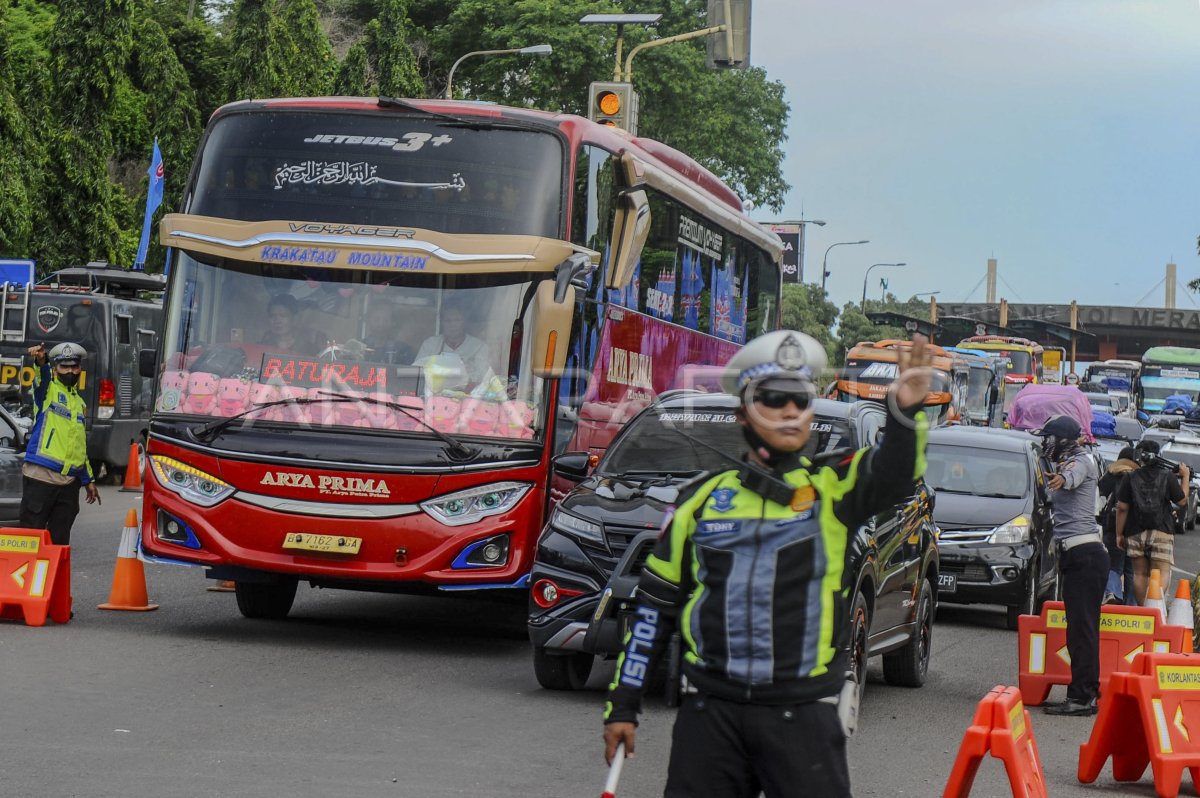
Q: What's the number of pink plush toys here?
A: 12